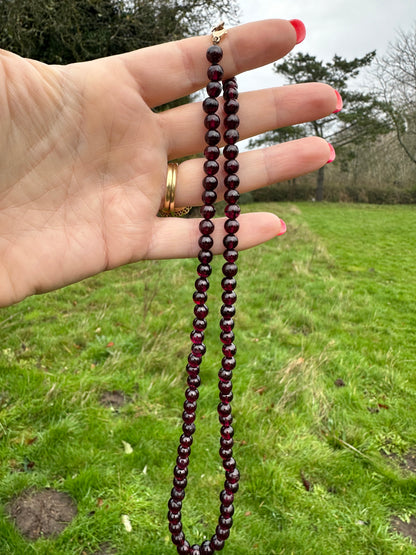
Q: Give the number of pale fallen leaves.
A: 2